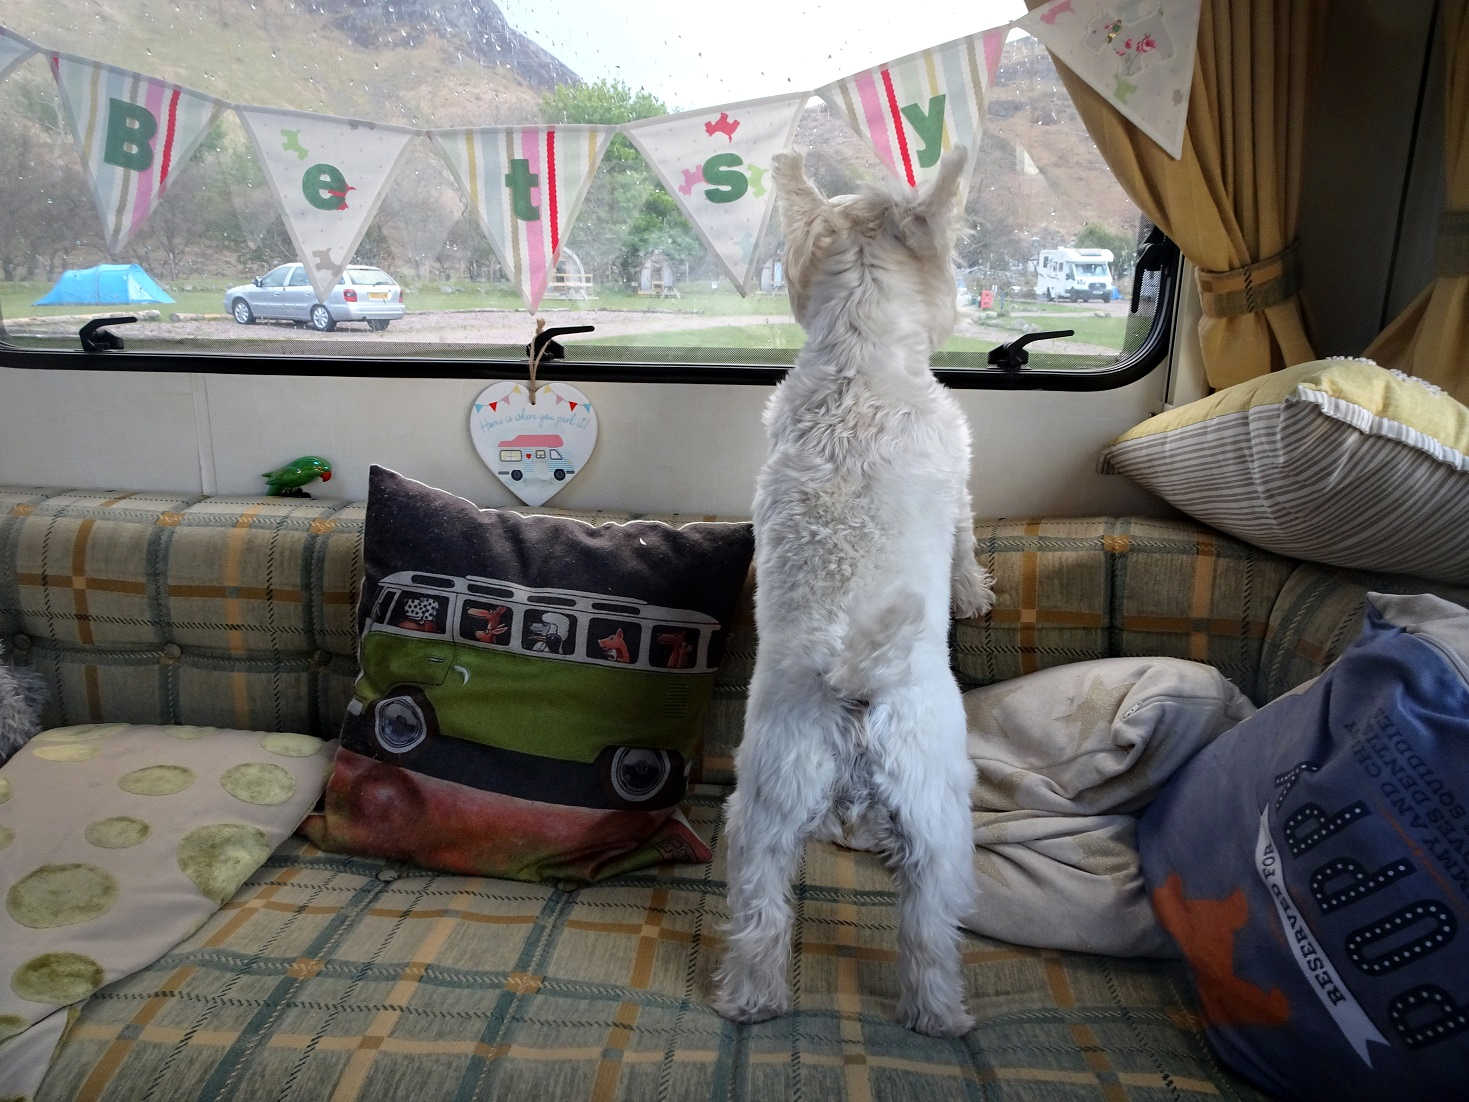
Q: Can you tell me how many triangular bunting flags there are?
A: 7